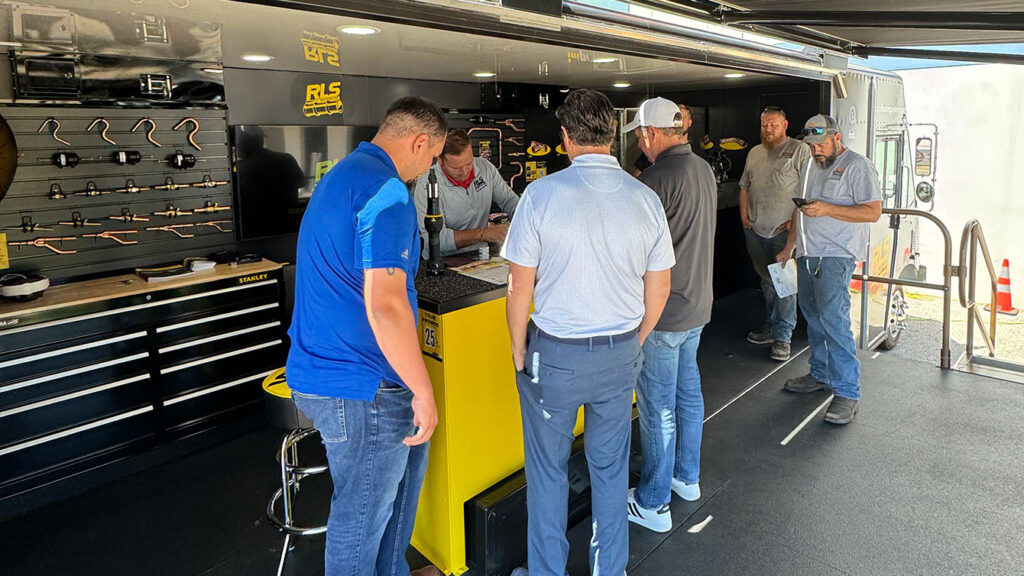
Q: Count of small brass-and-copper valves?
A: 10